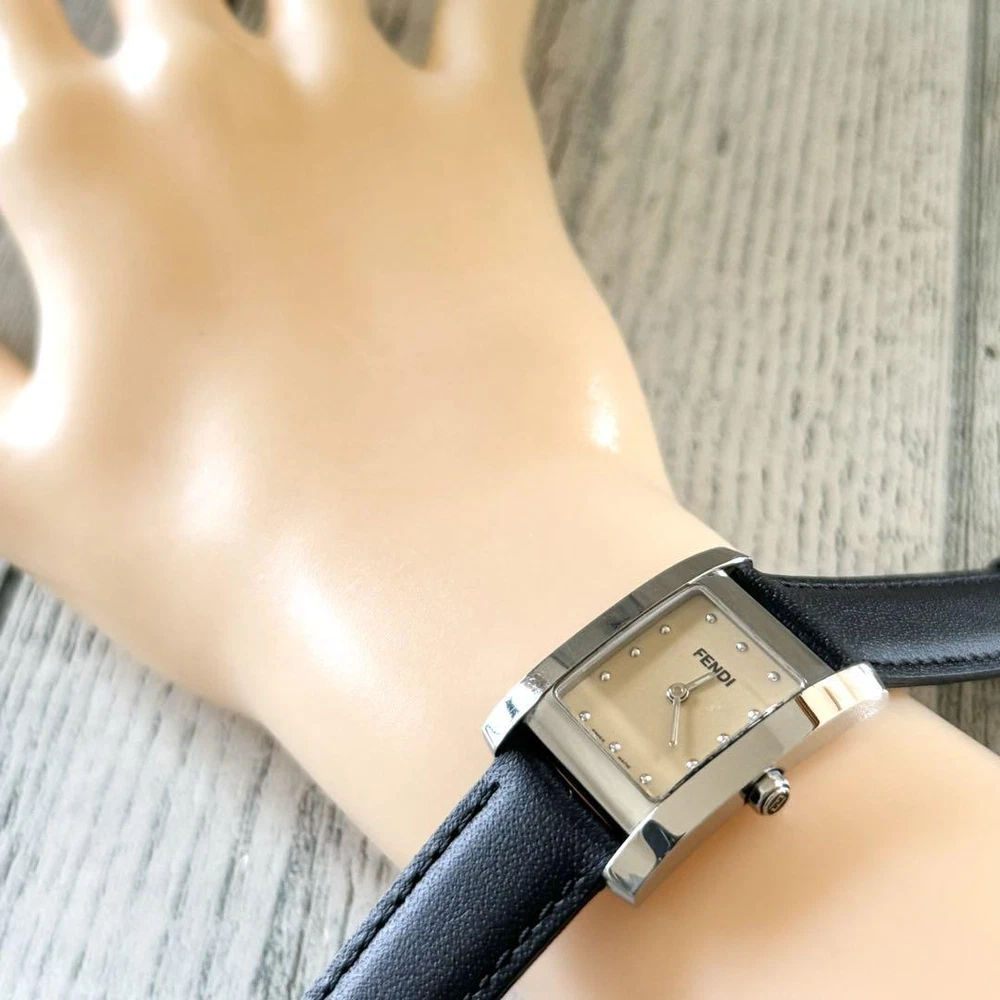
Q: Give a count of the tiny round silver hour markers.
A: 12